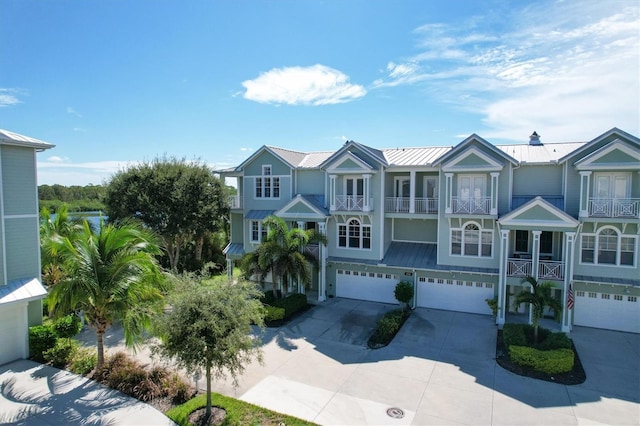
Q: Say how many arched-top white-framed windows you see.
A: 3